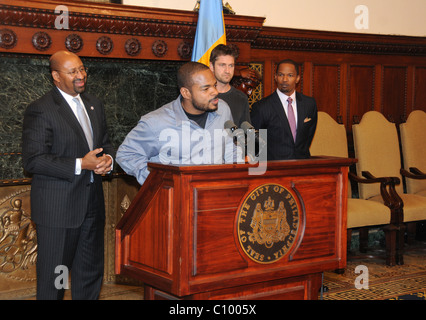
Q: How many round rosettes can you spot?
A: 7